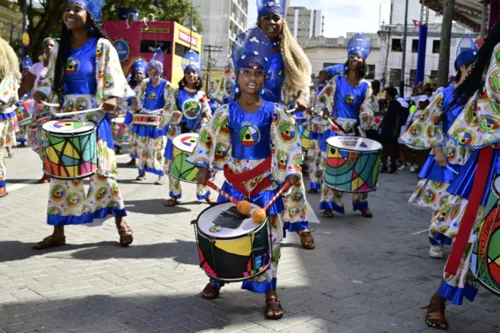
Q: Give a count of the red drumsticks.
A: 2